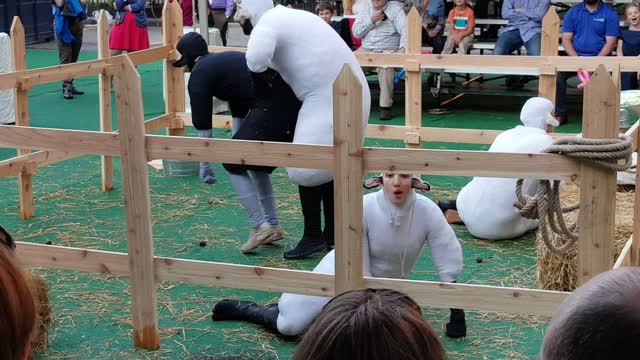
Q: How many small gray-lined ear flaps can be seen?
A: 2